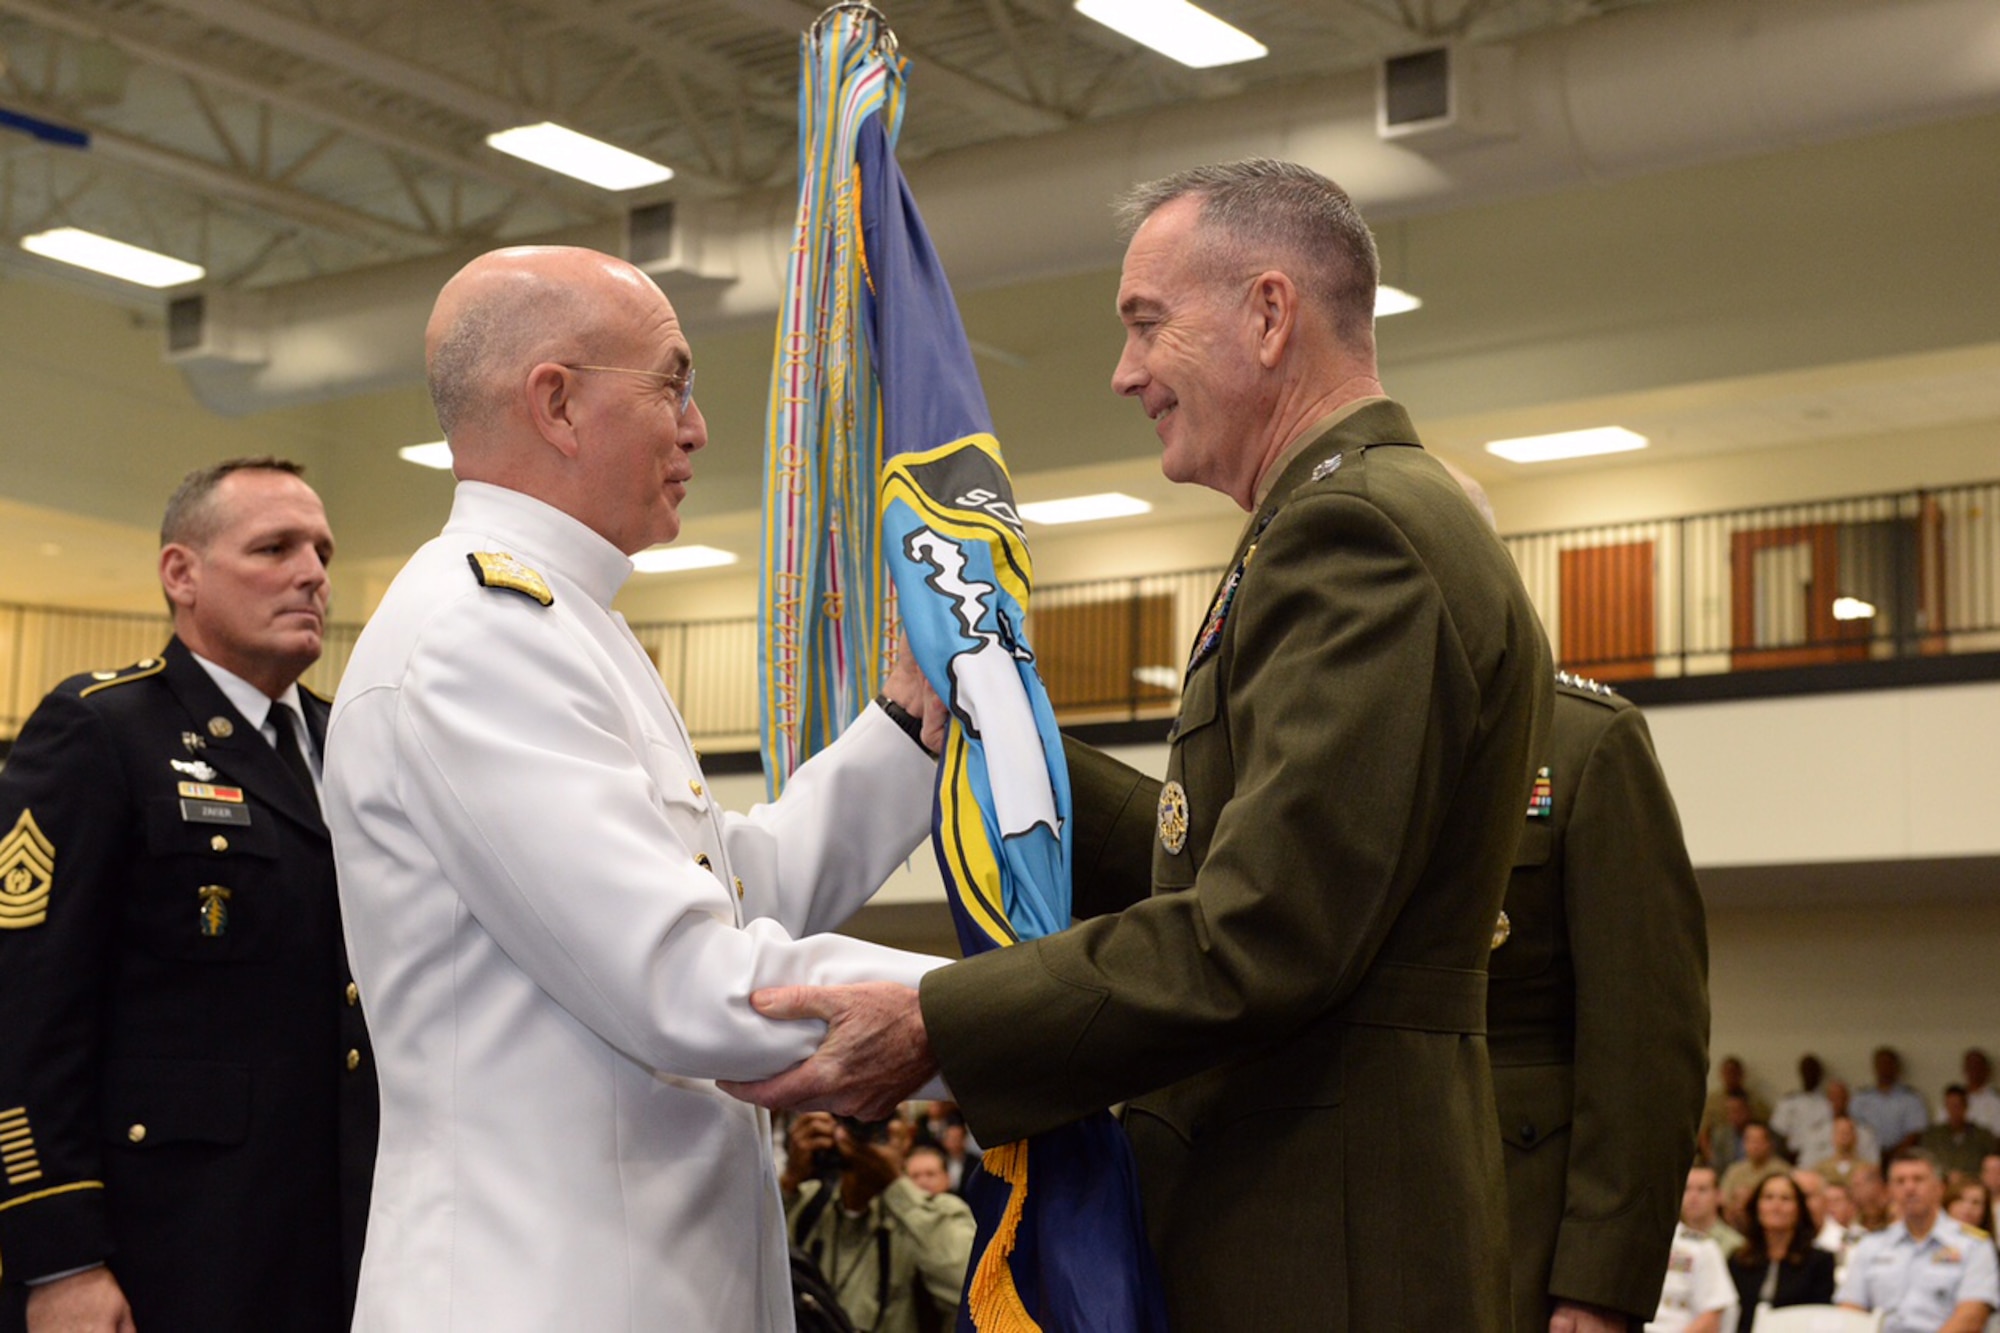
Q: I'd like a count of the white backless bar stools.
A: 0